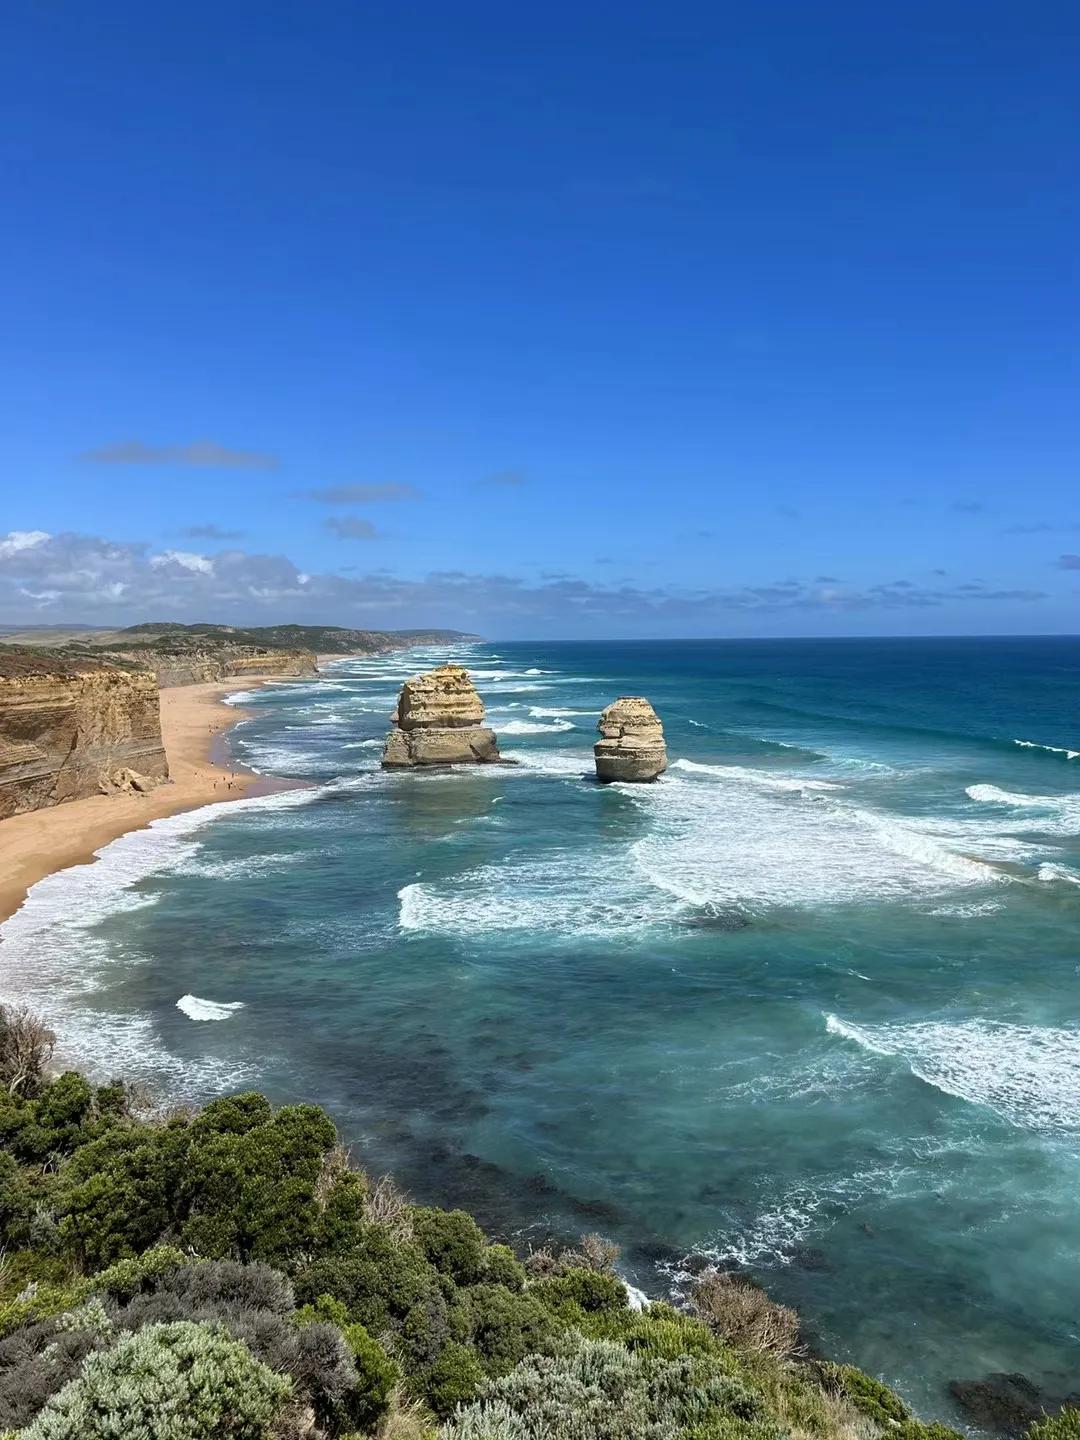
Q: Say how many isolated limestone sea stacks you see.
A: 2